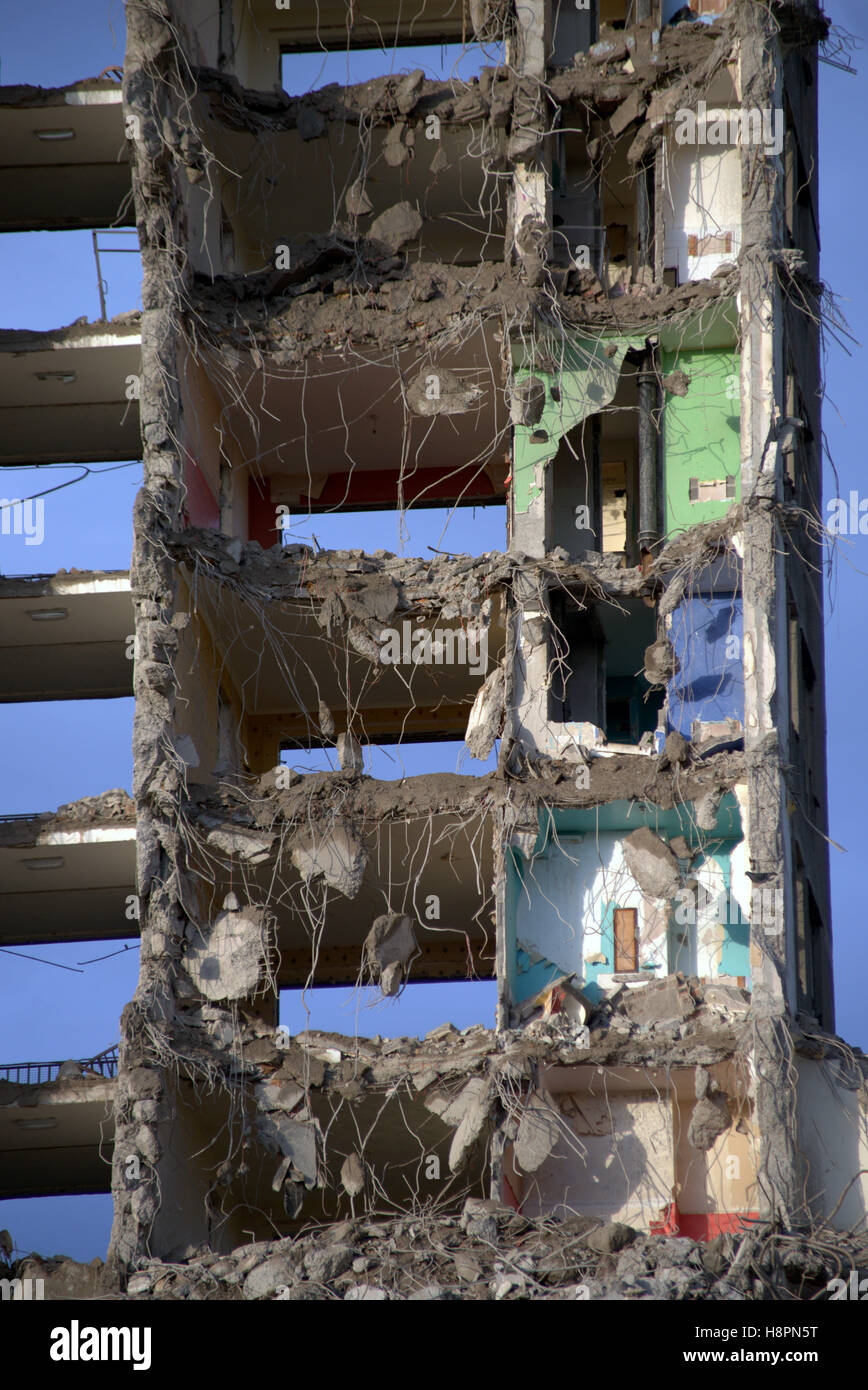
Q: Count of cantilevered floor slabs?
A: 5